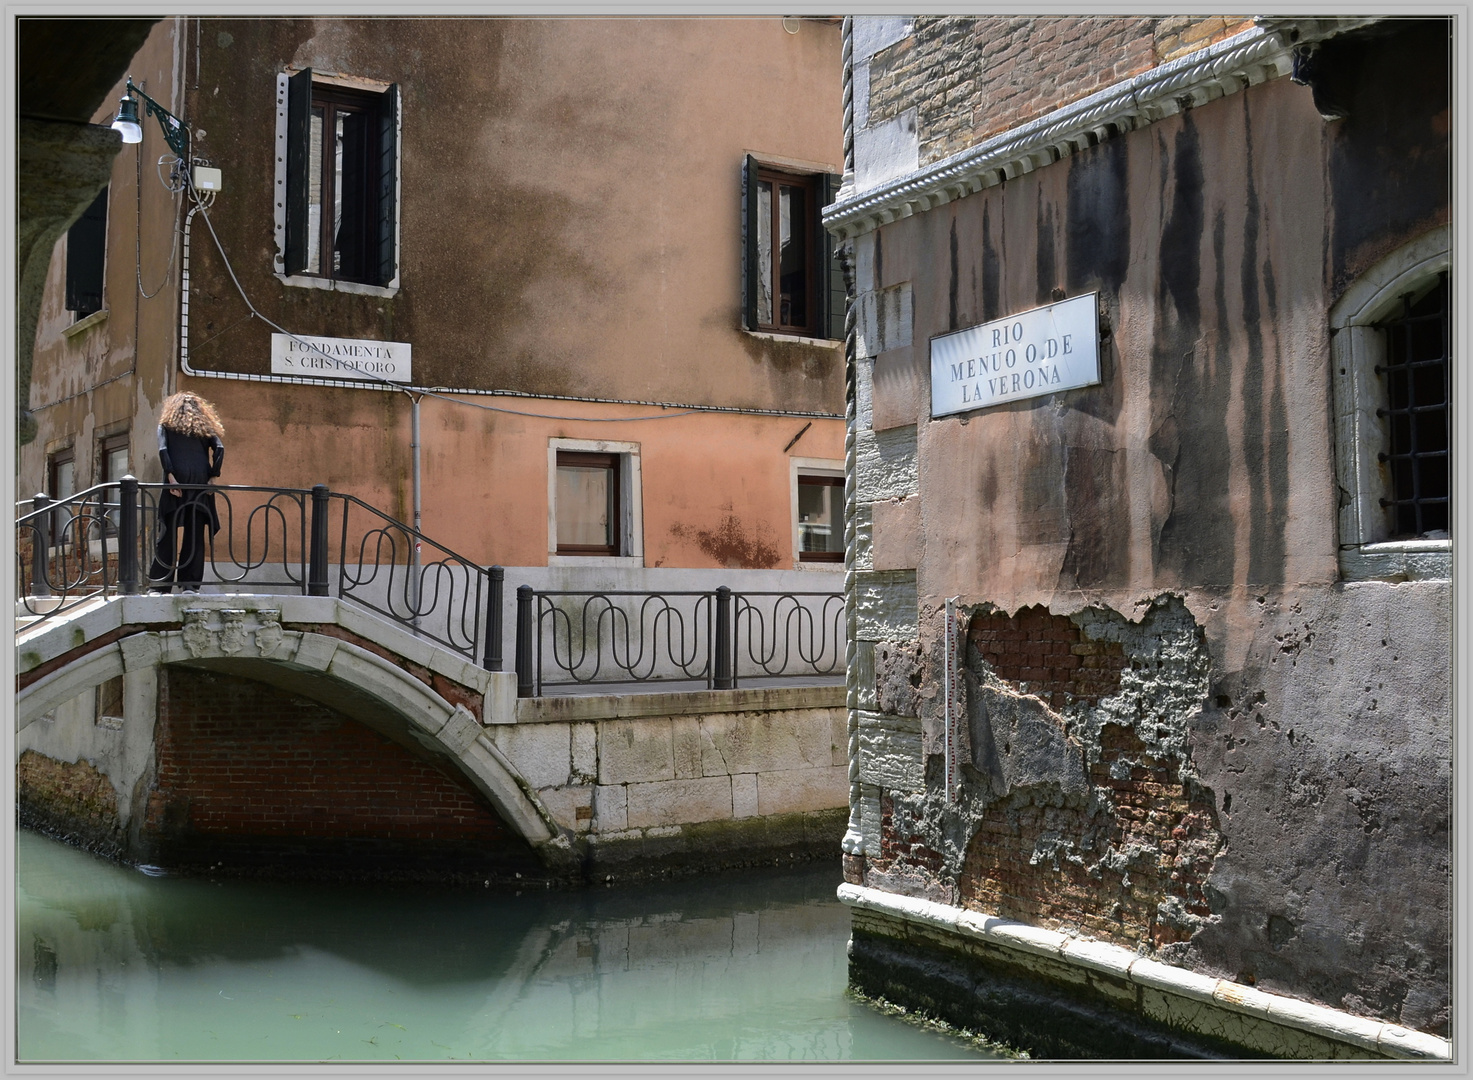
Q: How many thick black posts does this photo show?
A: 6